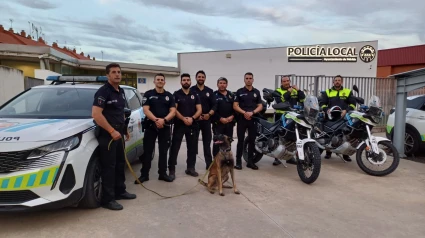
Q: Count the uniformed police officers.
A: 8